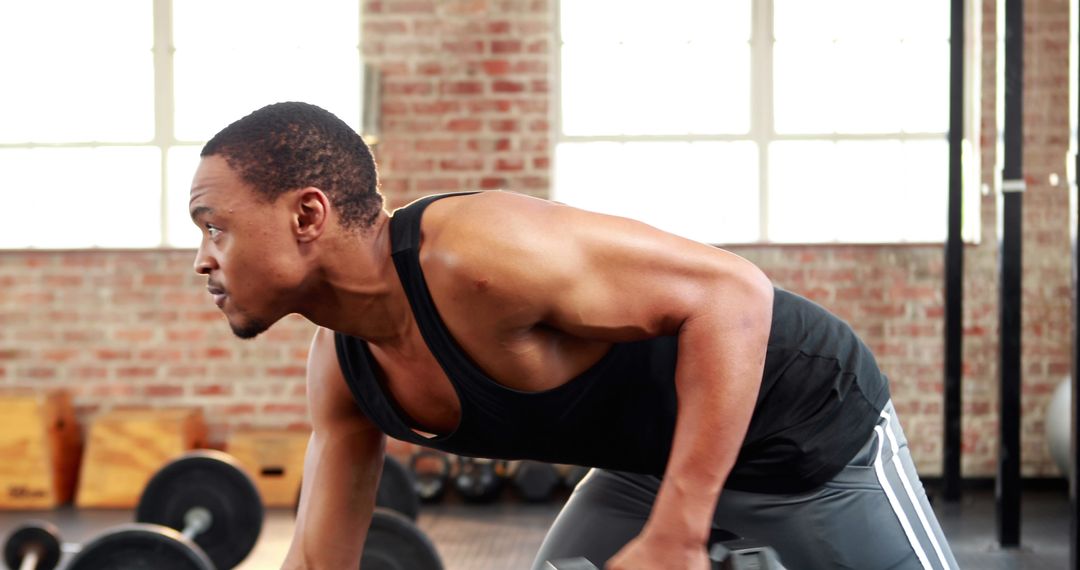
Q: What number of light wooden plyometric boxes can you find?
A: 3